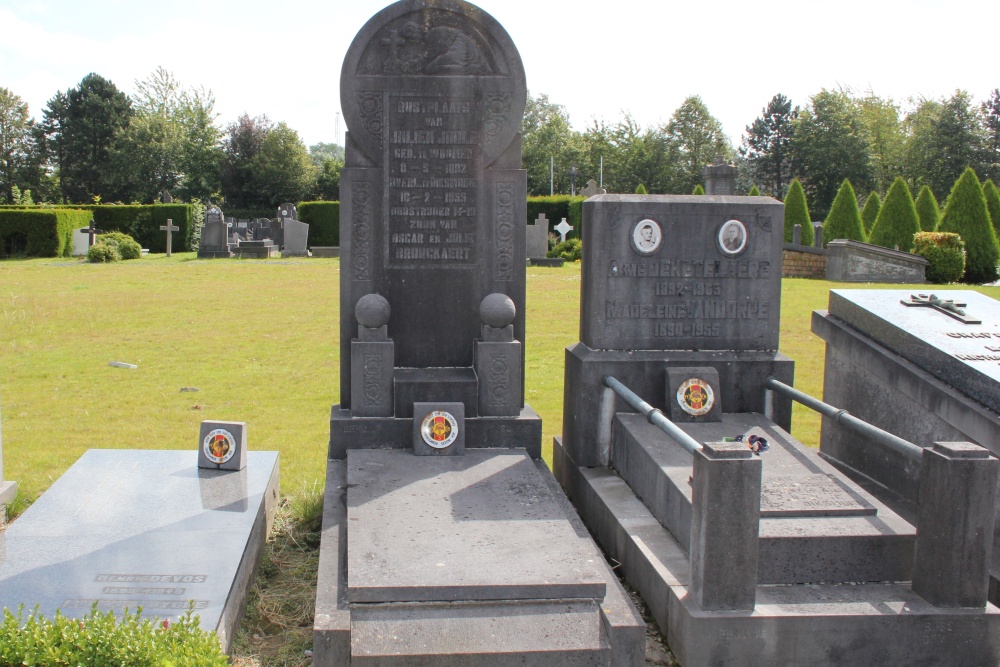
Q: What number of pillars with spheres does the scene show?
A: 2